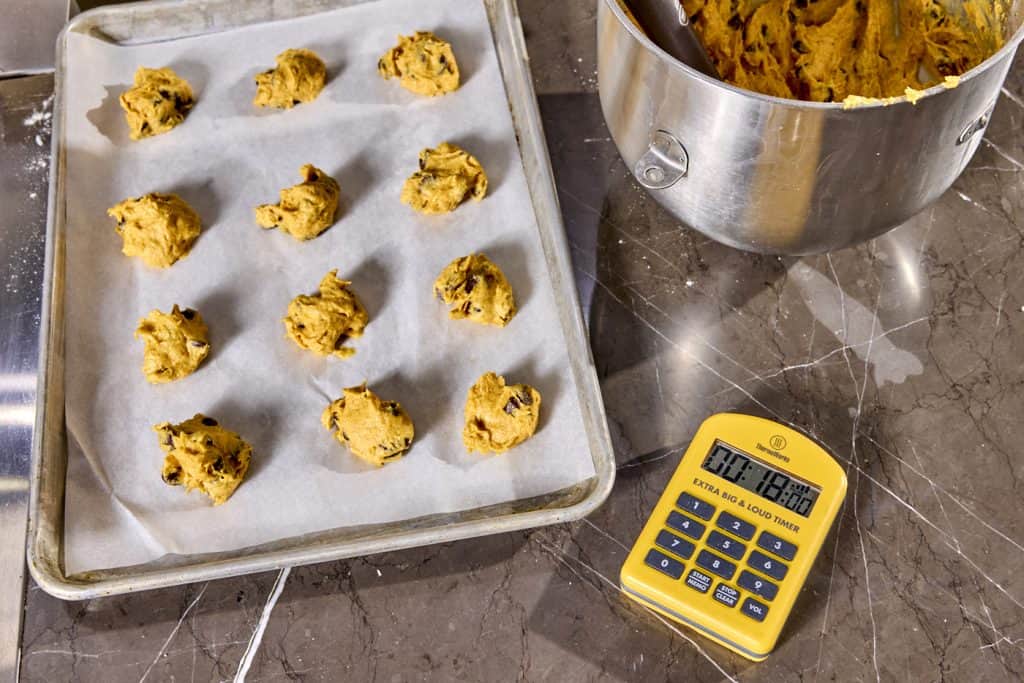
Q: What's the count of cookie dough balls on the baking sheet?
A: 12